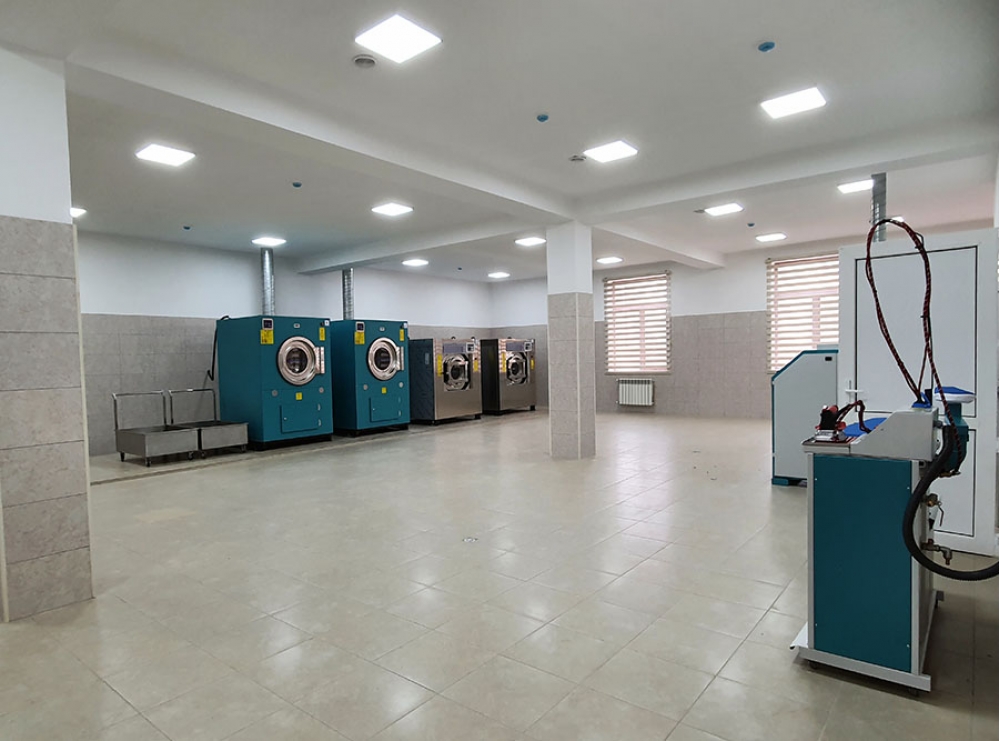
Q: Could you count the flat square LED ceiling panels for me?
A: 15